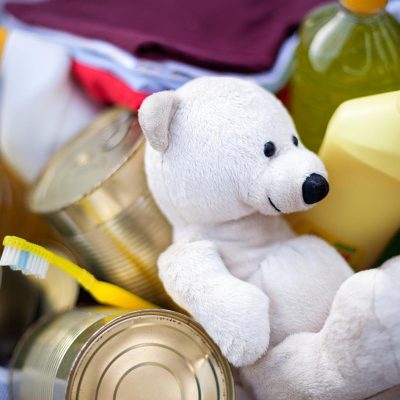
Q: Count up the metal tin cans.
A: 2